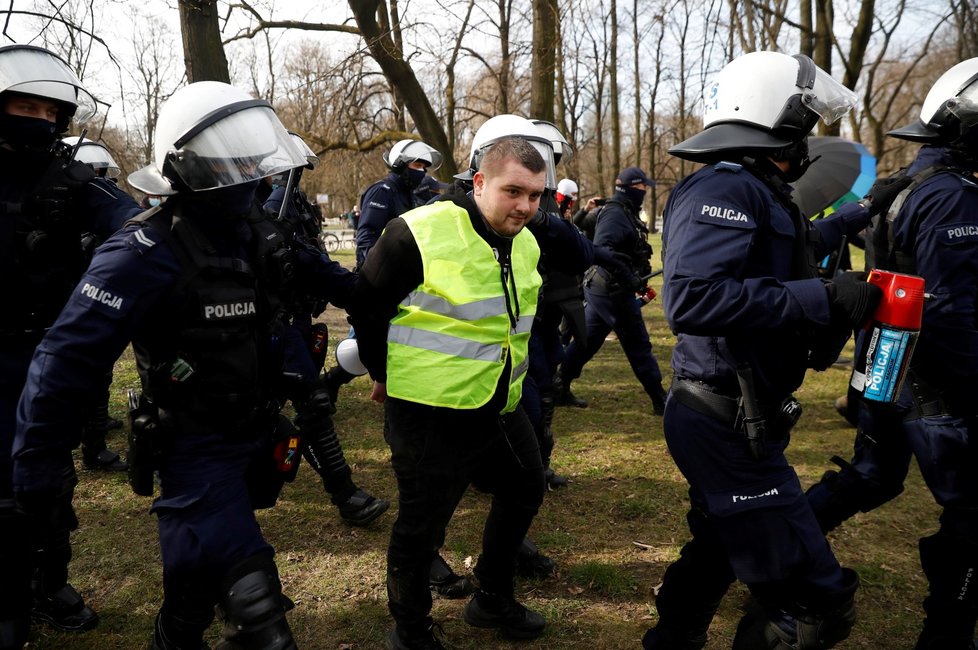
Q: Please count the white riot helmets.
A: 9